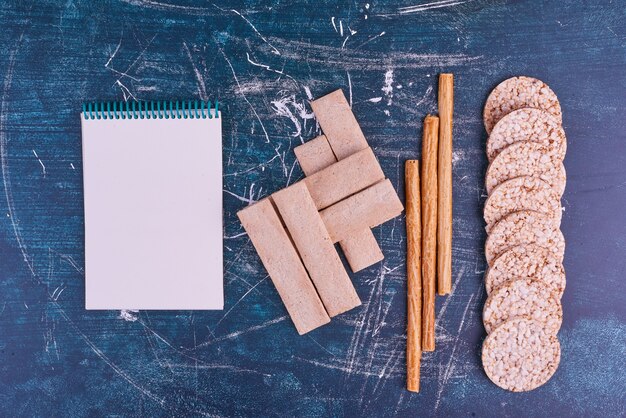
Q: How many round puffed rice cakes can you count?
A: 8